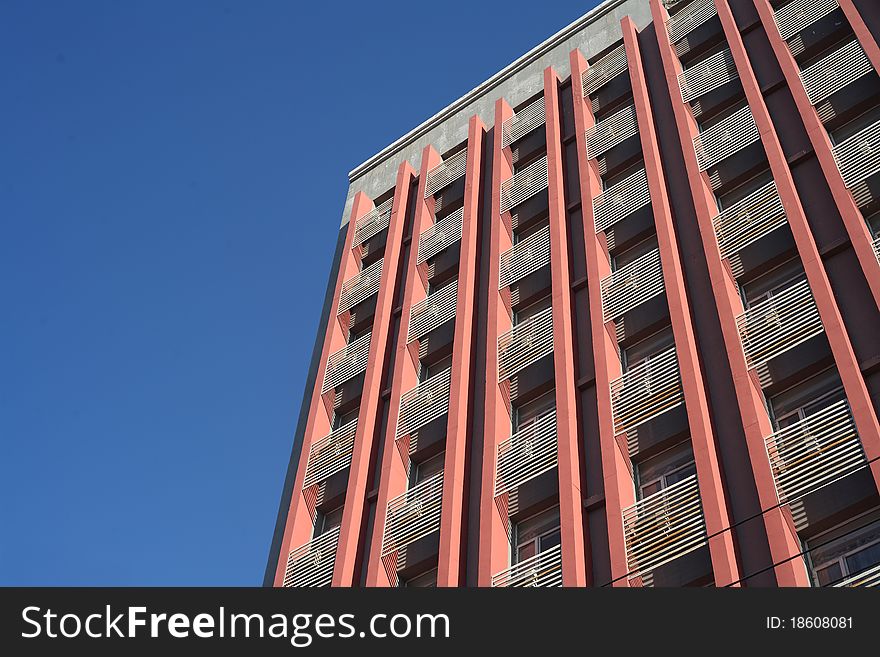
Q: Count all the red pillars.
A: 12